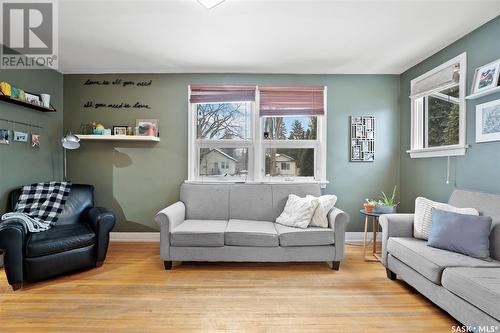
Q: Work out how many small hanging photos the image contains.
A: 3